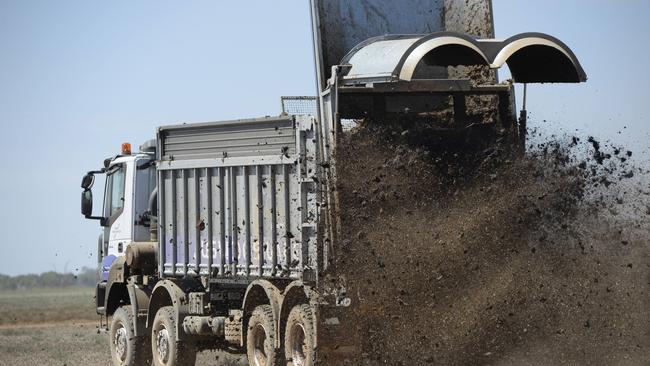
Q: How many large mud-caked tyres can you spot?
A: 4